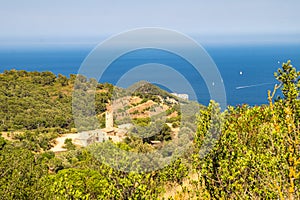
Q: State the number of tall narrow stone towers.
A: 1